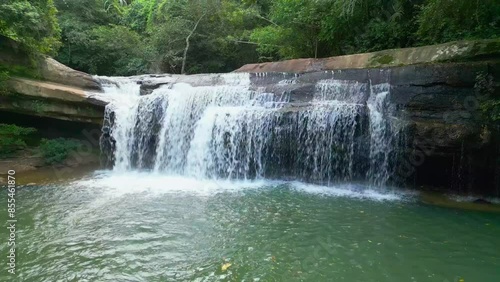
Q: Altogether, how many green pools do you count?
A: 1